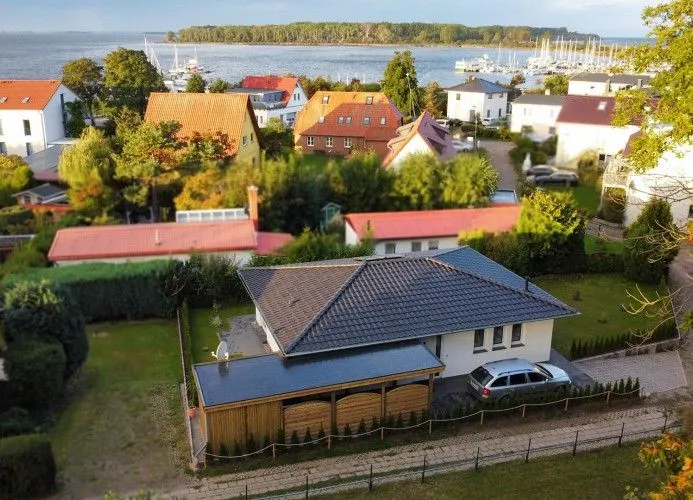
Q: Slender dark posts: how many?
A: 9